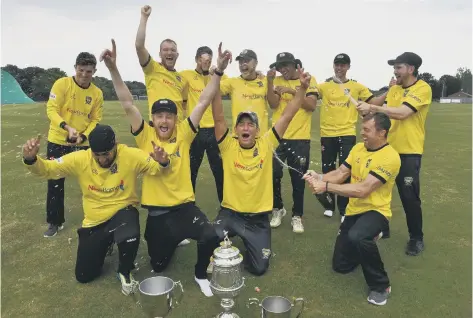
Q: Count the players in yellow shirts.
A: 11